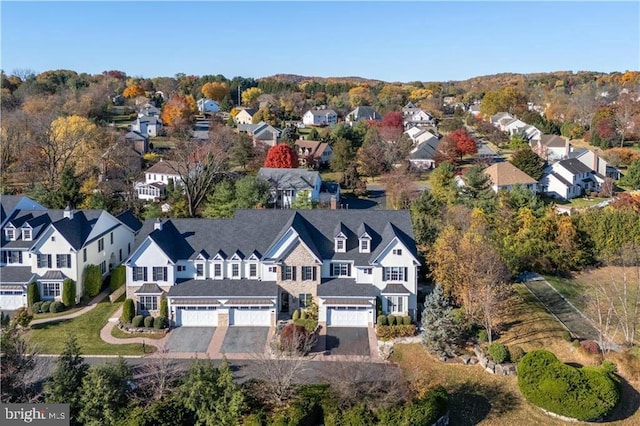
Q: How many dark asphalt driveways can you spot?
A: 3